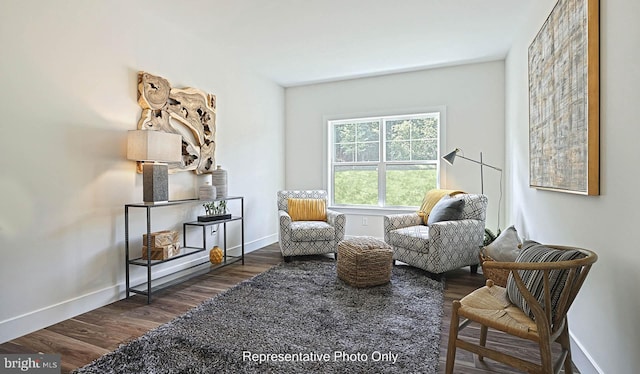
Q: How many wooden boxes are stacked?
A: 2